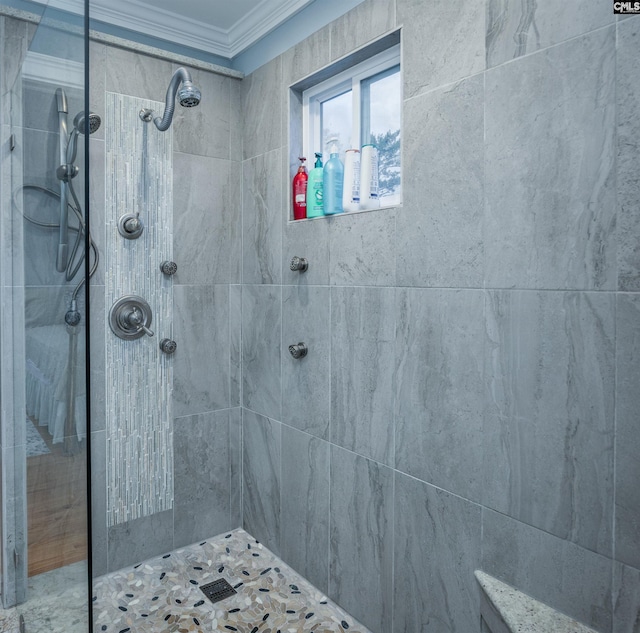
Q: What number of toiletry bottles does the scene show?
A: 5